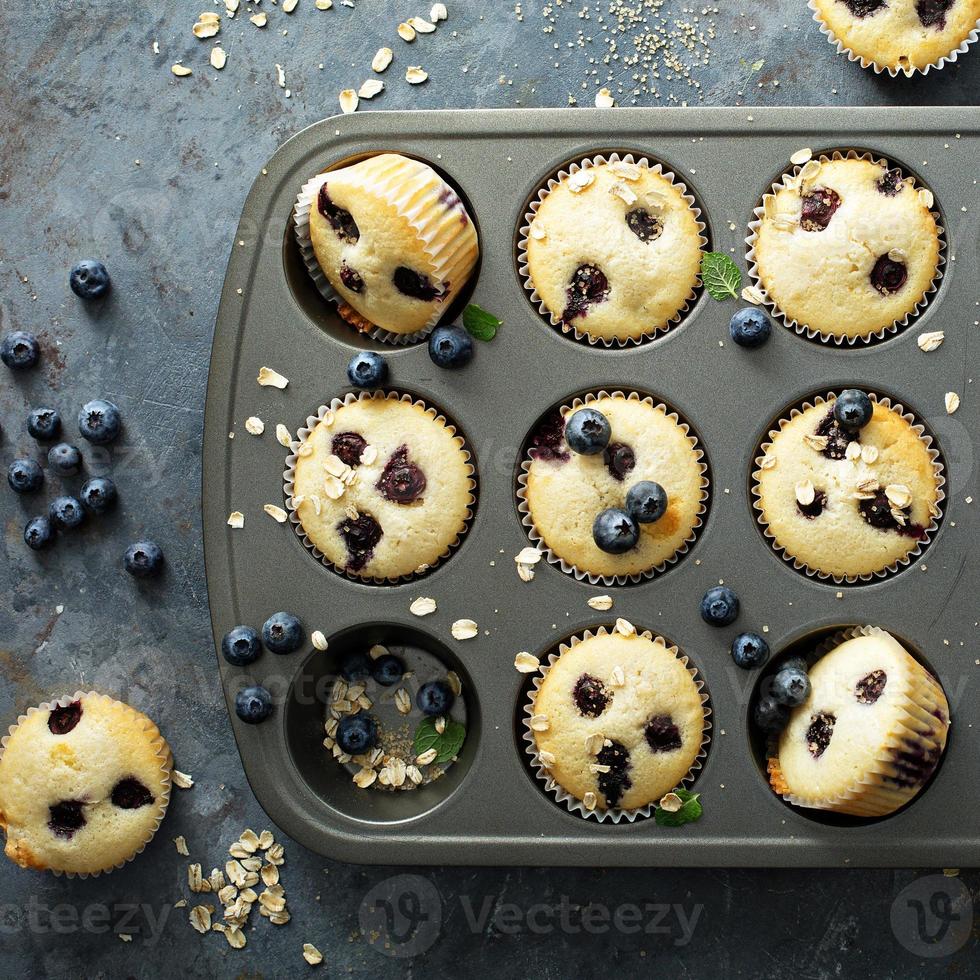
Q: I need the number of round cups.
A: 9